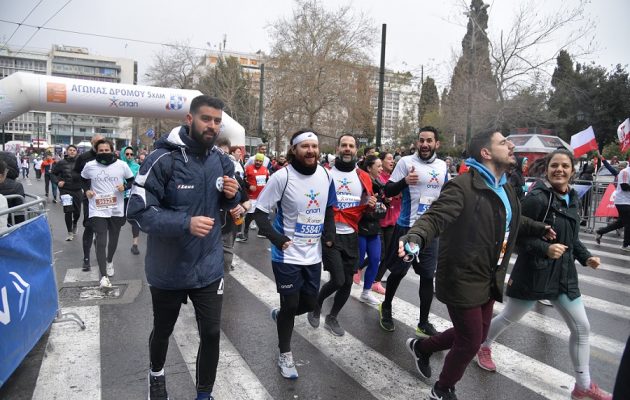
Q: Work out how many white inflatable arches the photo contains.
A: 1